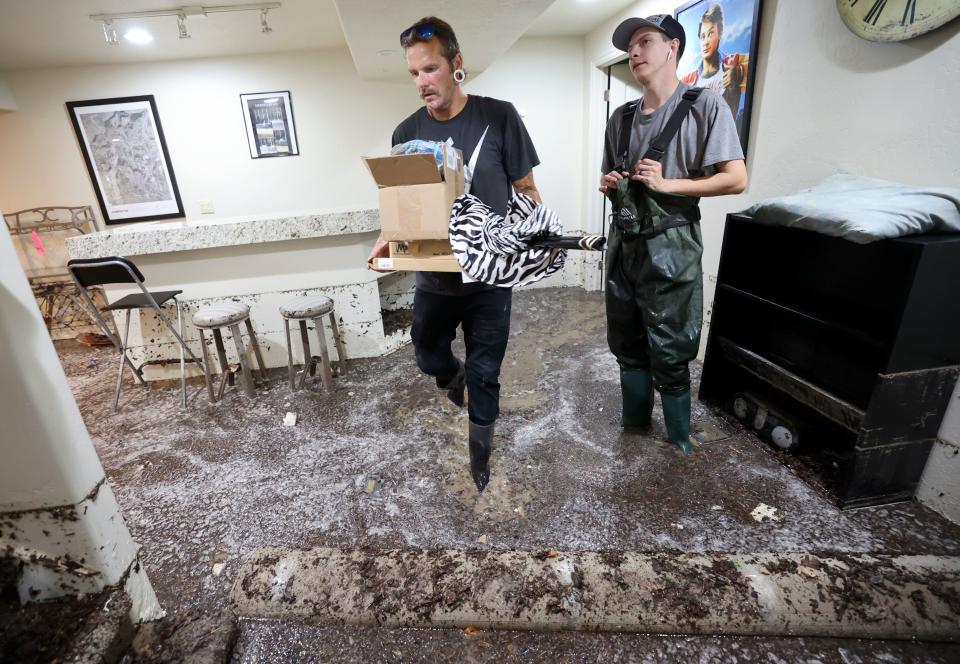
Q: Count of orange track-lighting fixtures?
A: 0